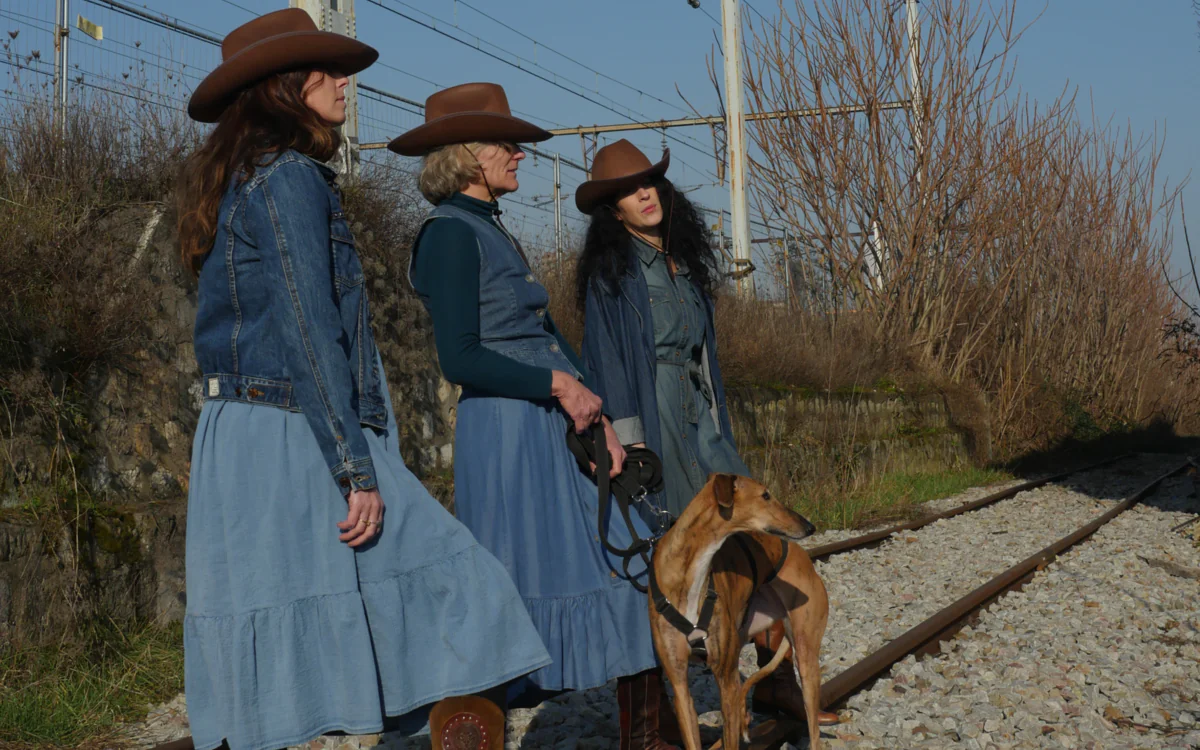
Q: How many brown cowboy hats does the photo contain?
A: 3